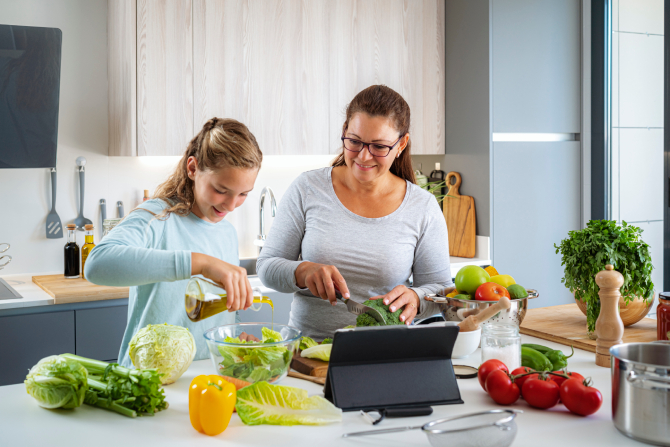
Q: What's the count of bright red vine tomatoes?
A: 6